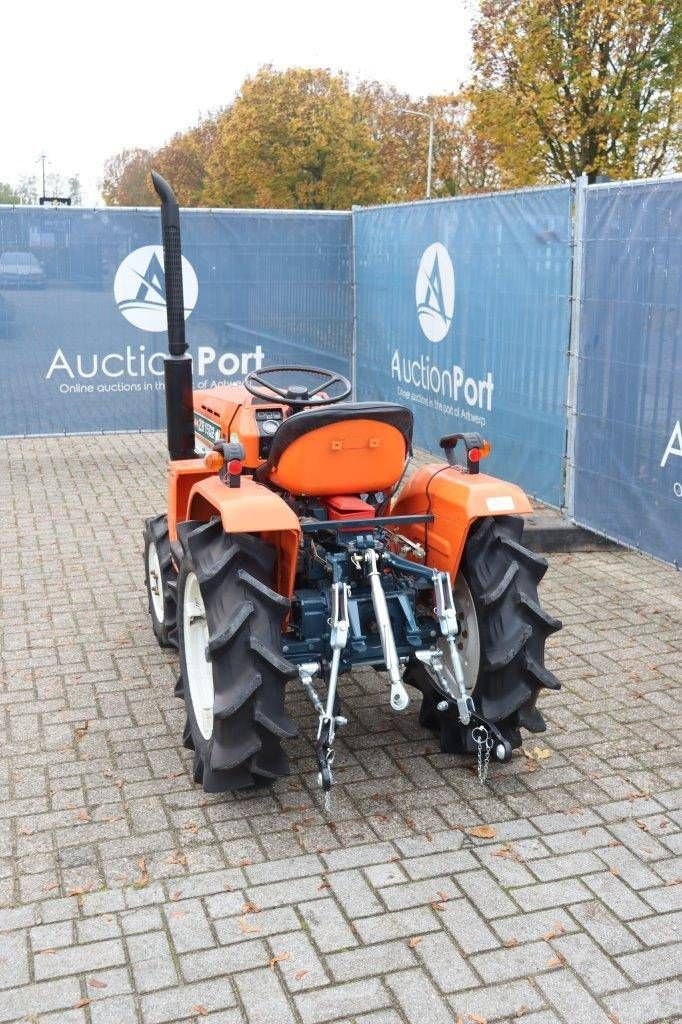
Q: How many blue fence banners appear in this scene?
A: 3